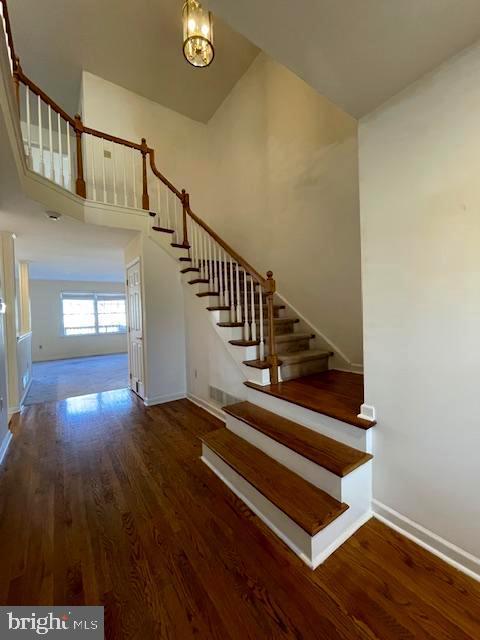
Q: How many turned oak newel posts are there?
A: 5